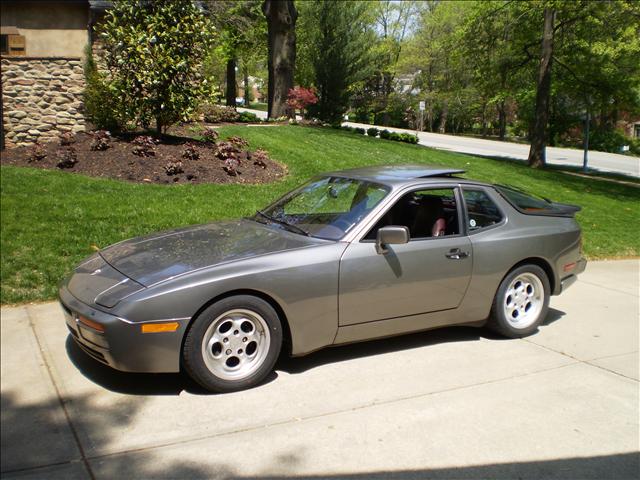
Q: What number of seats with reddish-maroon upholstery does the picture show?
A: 1